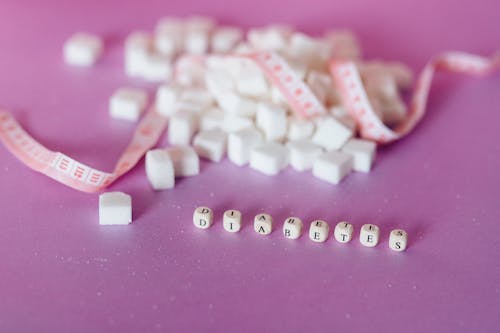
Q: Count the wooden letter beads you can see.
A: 8